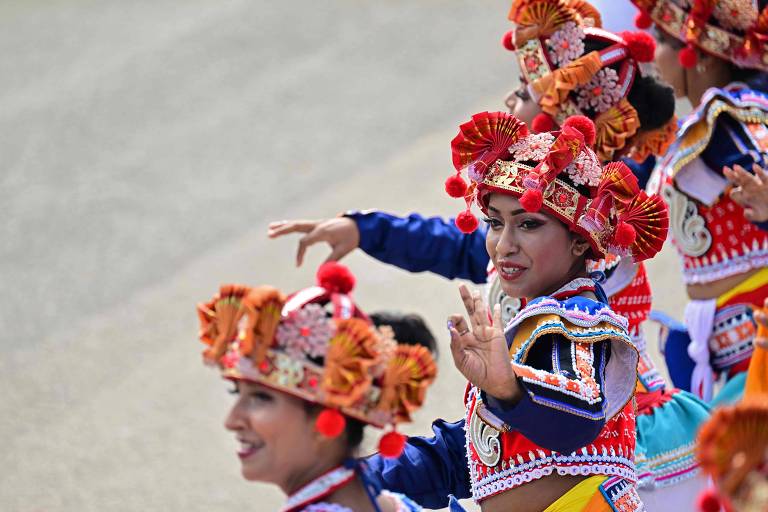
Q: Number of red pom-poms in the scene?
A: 14